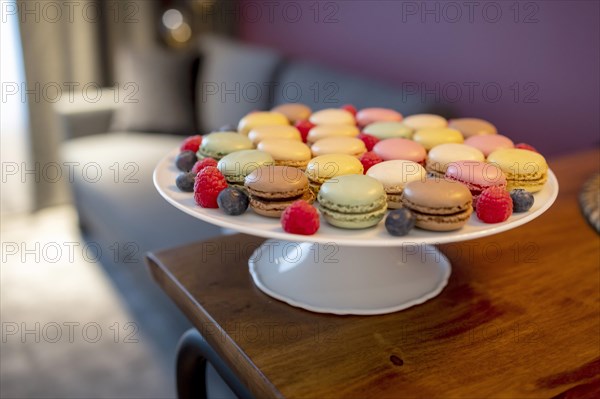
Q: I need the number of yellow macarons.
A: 4